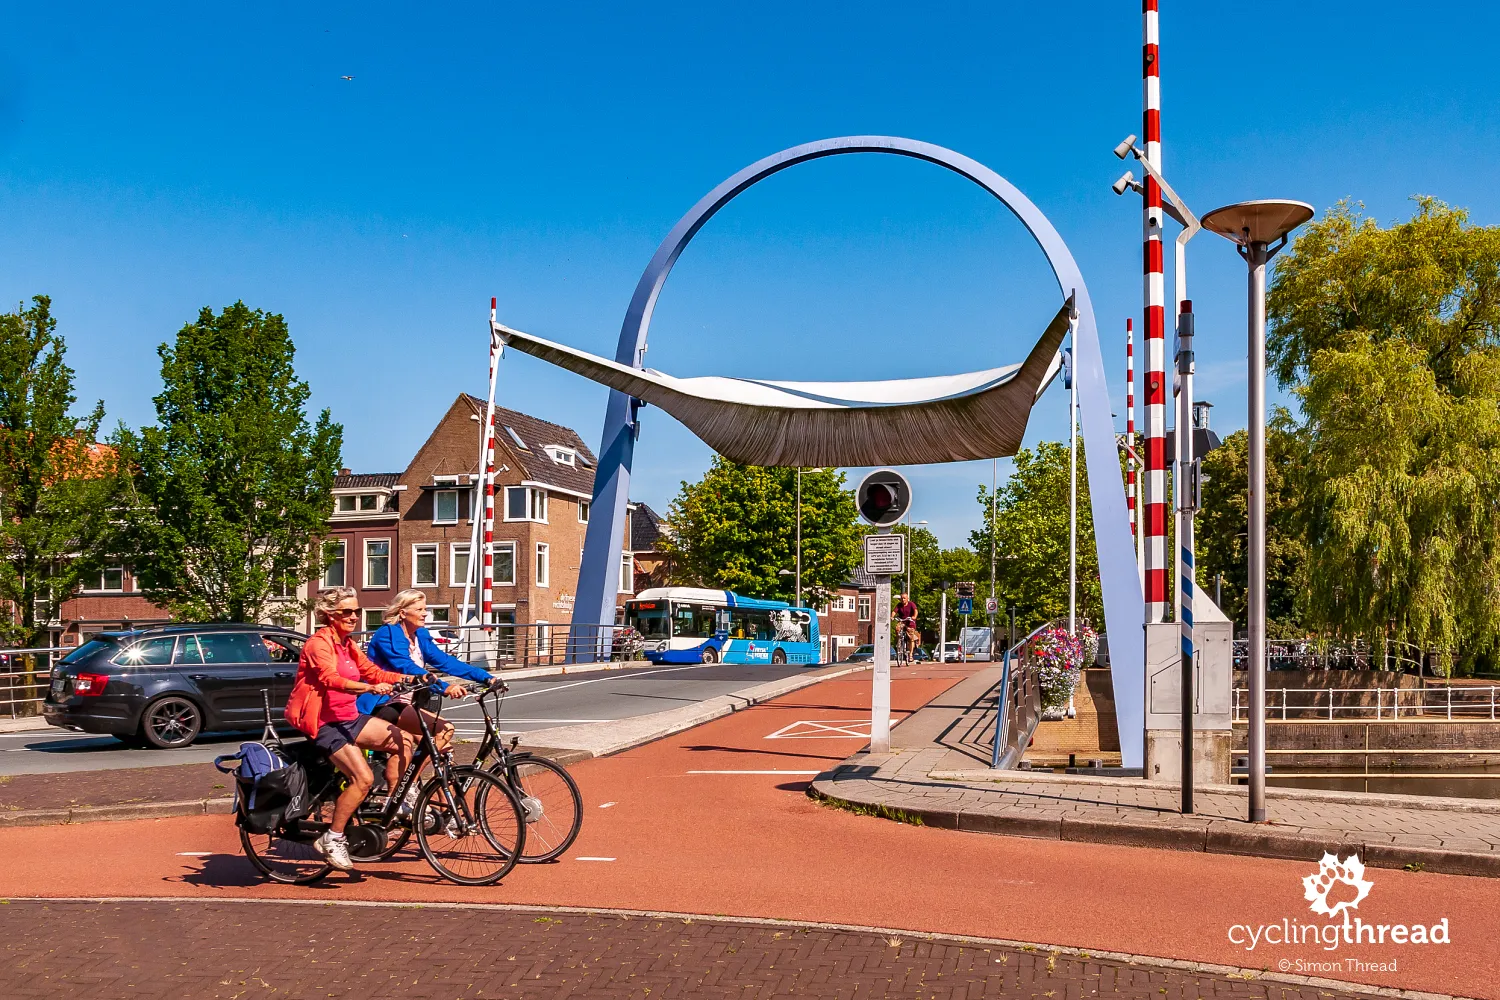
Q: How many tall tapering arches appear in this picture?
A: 1